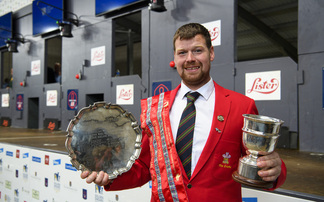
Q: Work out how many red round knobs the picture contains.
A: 3